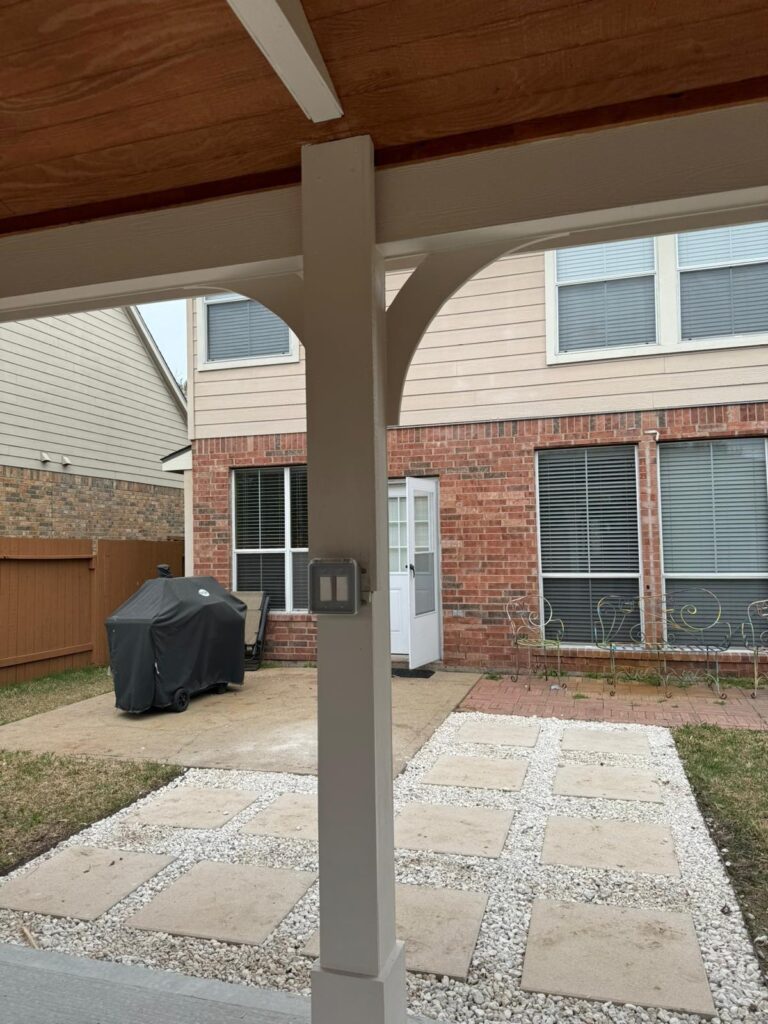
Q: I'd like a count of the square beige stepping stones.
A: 12